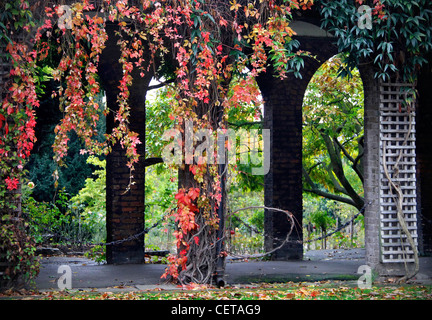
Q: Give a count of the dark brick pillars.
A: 2